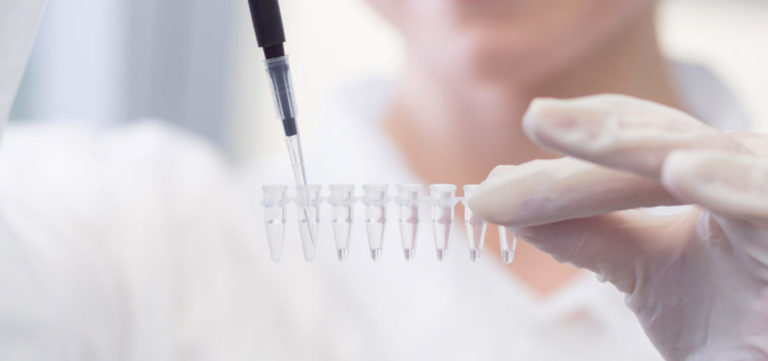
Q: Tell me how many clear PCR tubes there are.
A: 8